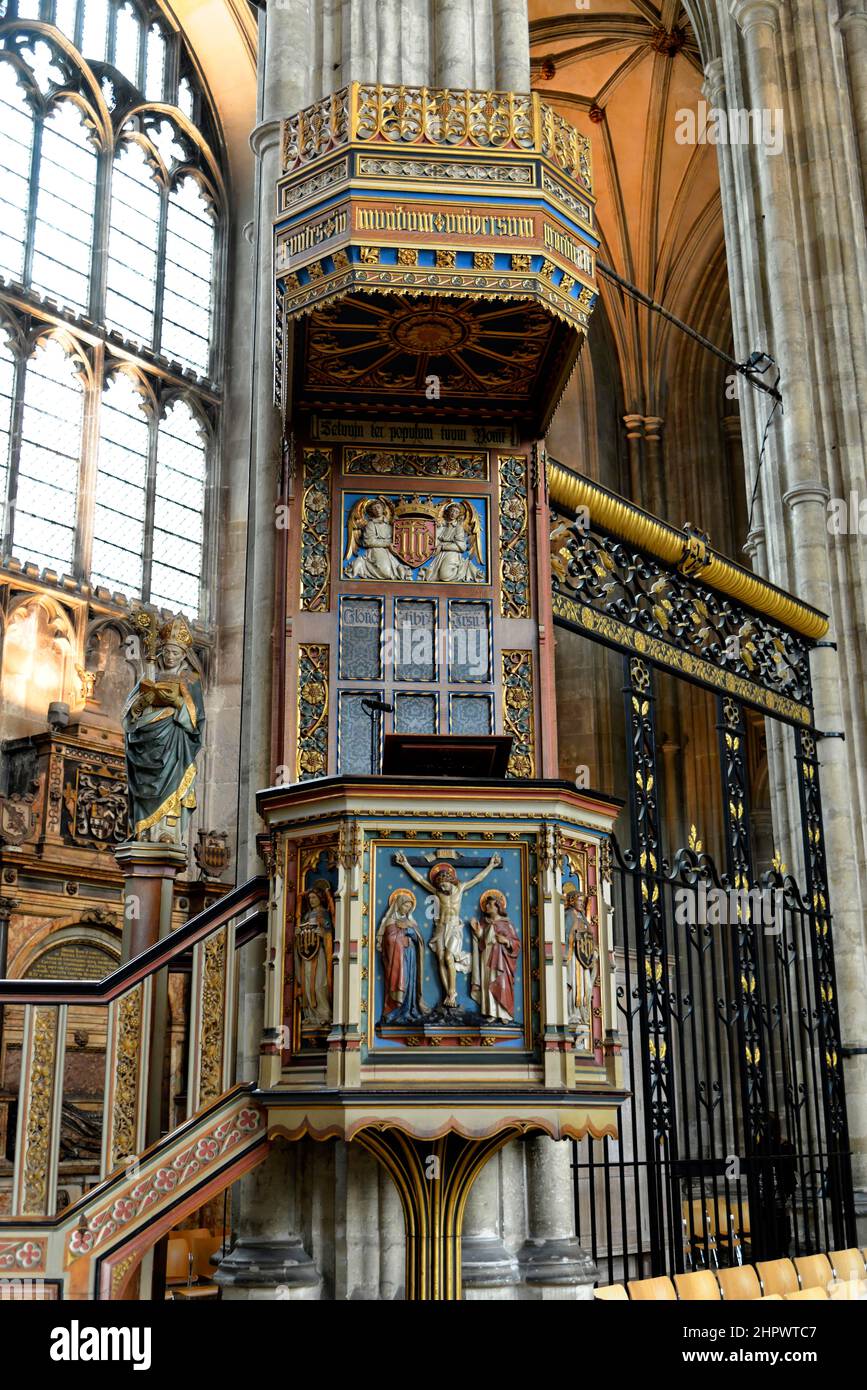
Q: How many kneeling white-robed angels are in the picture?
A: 2